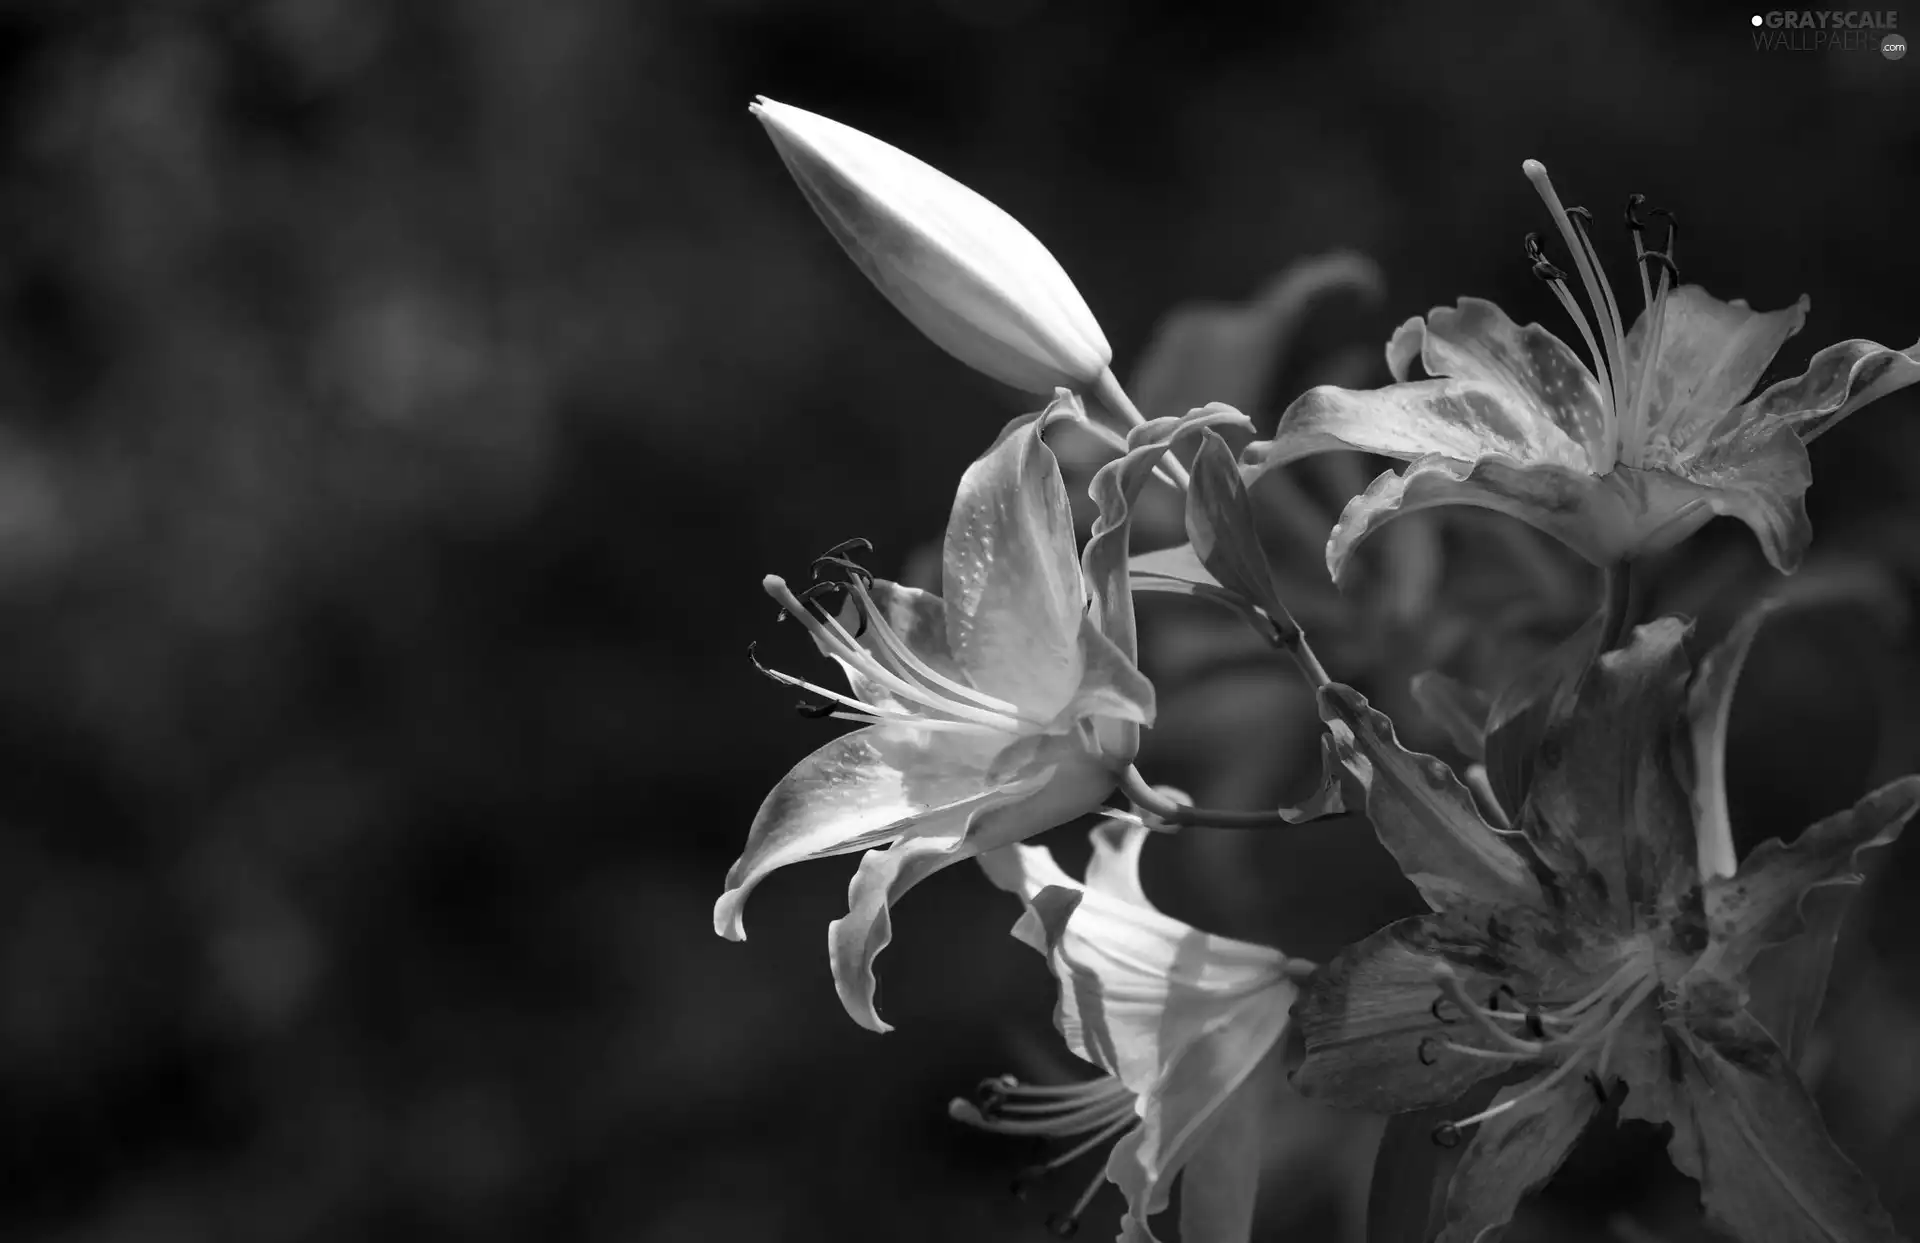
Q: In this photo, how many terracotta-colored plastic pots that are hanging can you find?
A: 0